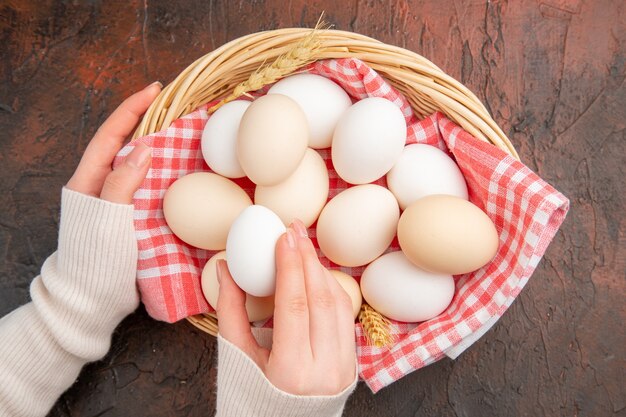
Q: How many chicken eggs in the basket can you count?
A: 13